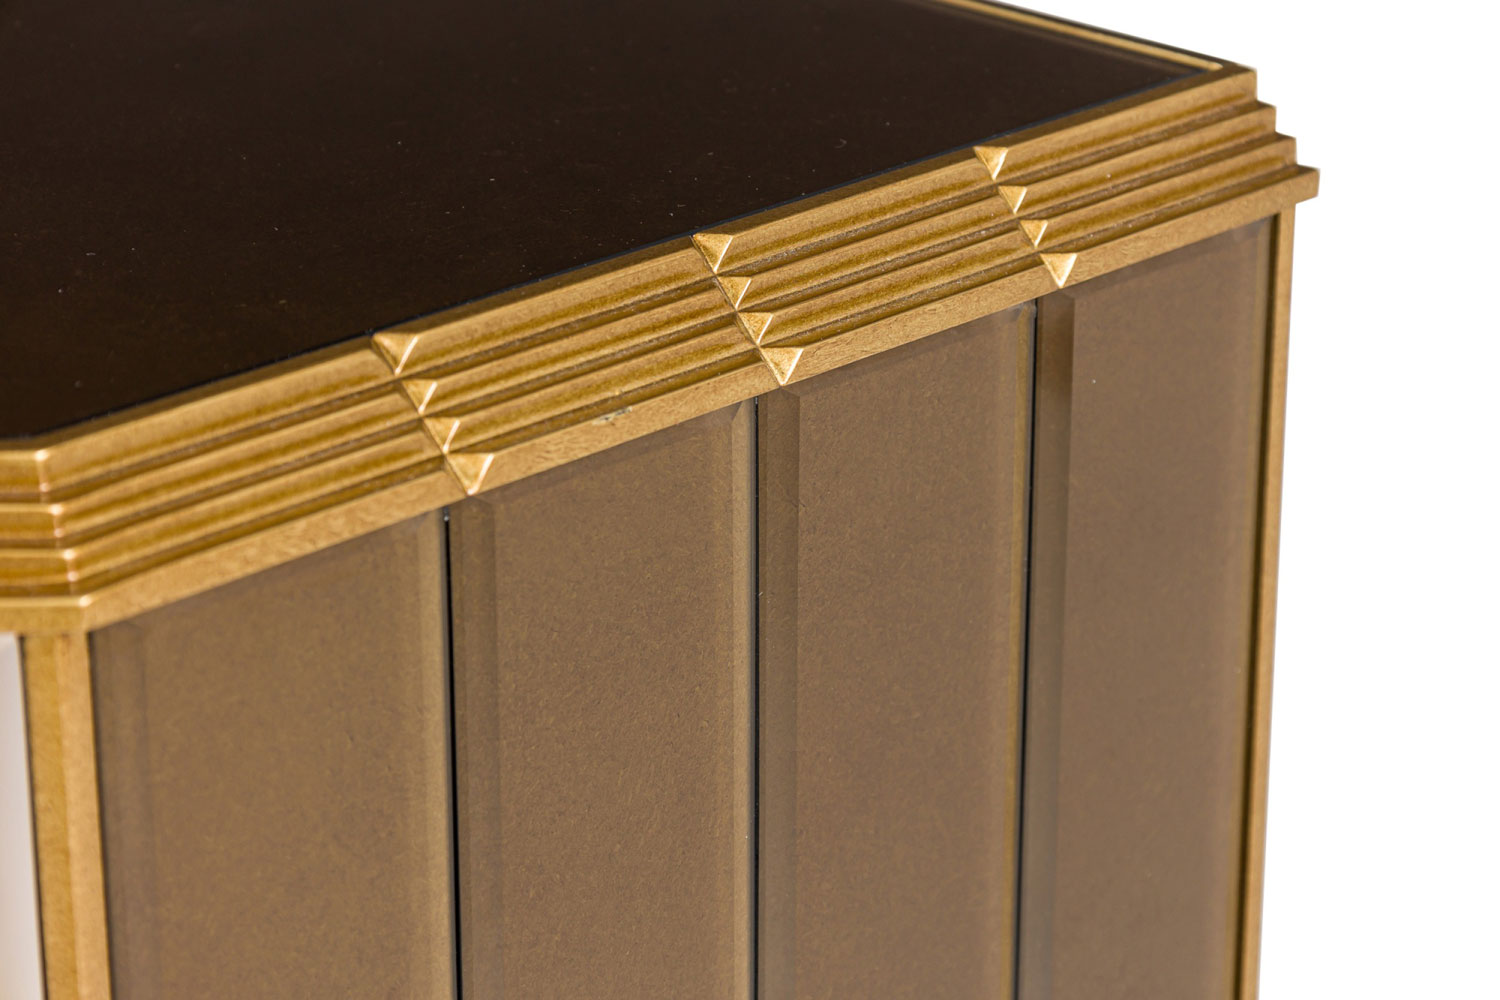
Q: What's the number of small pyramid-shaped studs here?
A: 12